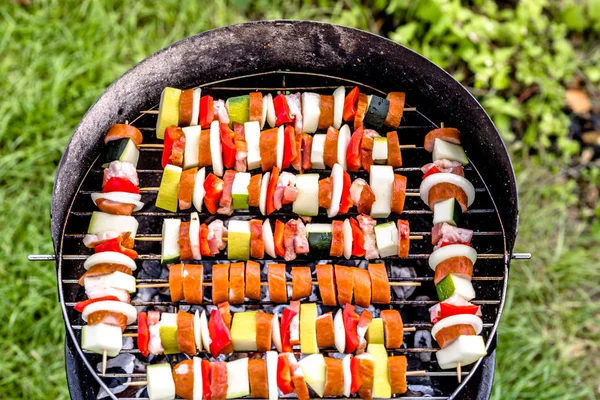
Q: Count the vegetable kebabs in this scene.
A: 8